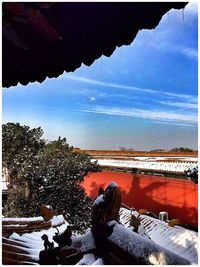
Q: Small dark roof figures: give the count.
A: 2